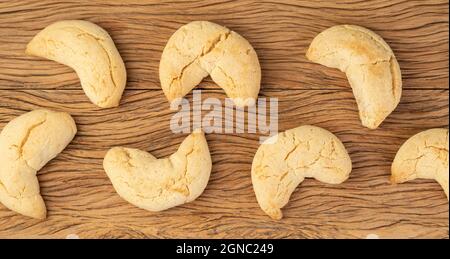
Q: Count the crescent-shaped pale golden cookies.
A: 7